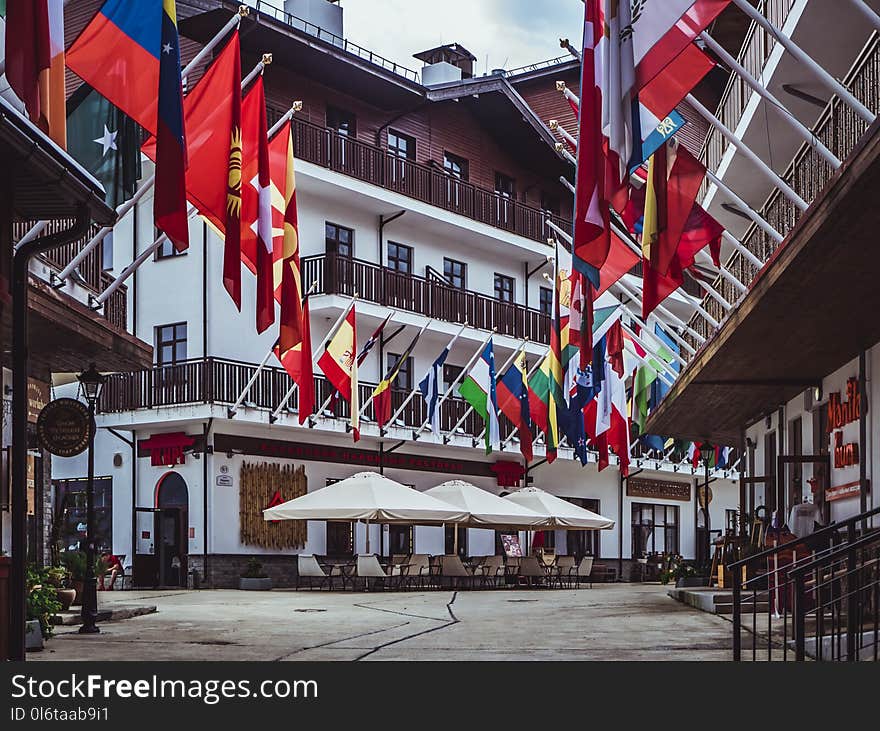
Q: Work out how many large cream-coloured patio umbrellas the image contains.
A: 3